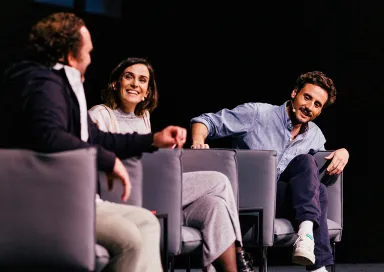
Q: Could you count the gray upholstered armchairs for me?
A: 3